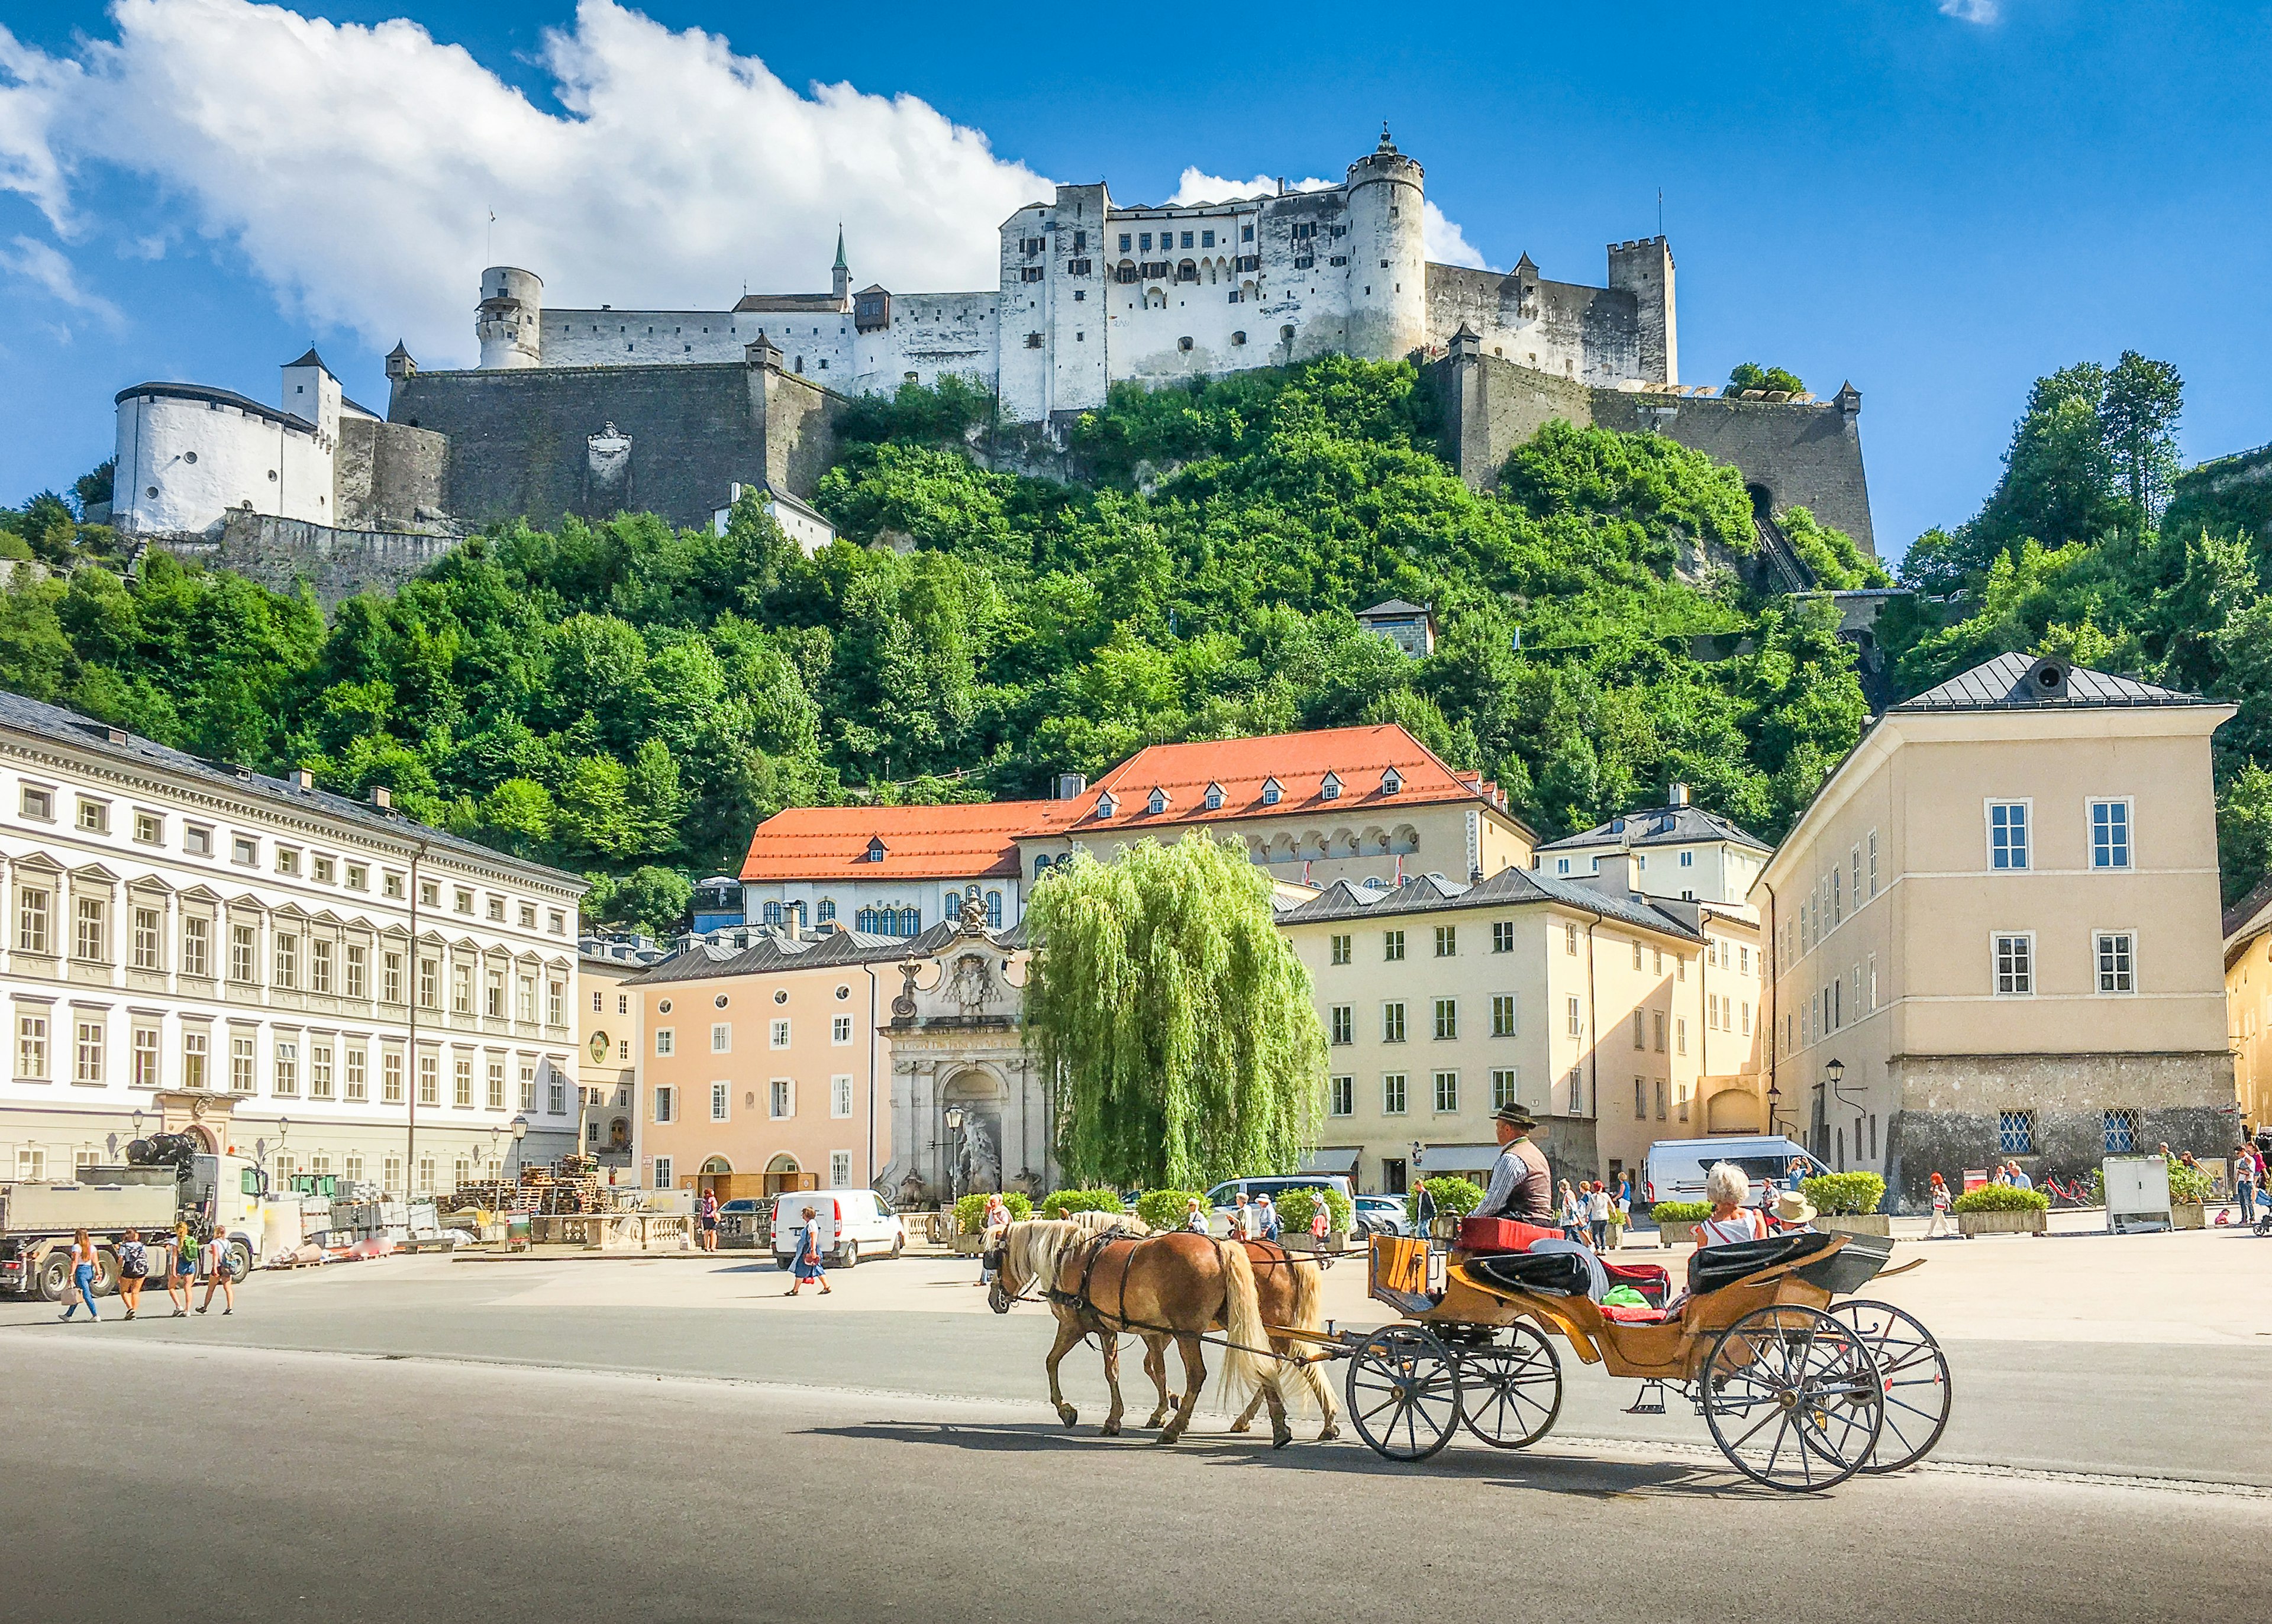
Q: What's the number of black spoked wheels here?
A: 4